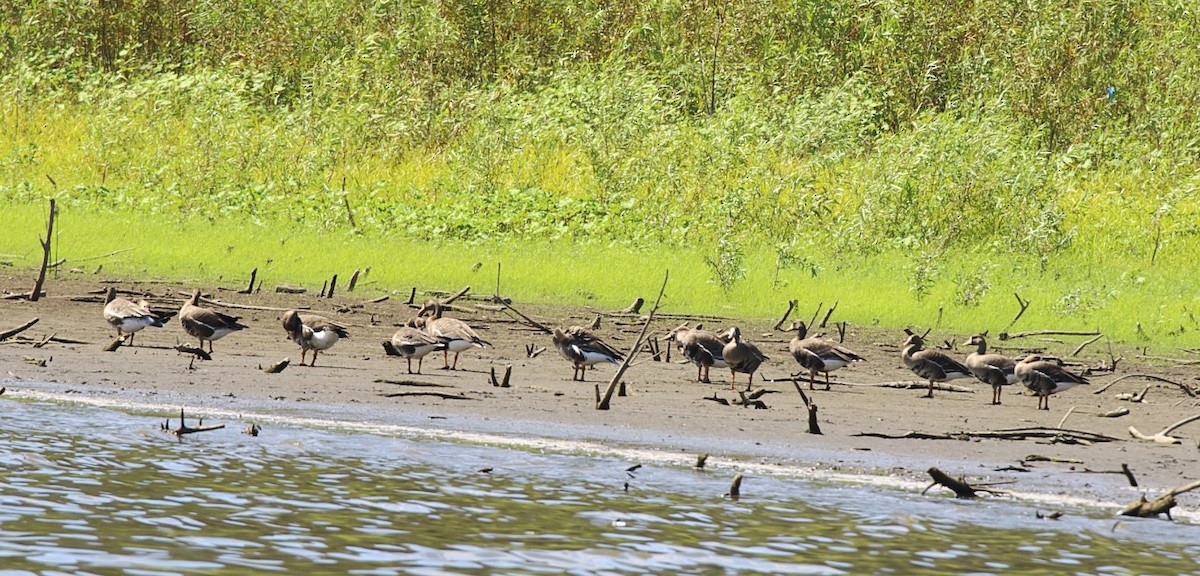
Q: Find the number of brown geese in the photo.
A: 12